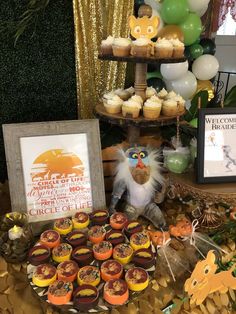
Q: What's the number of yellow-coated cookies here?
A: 8